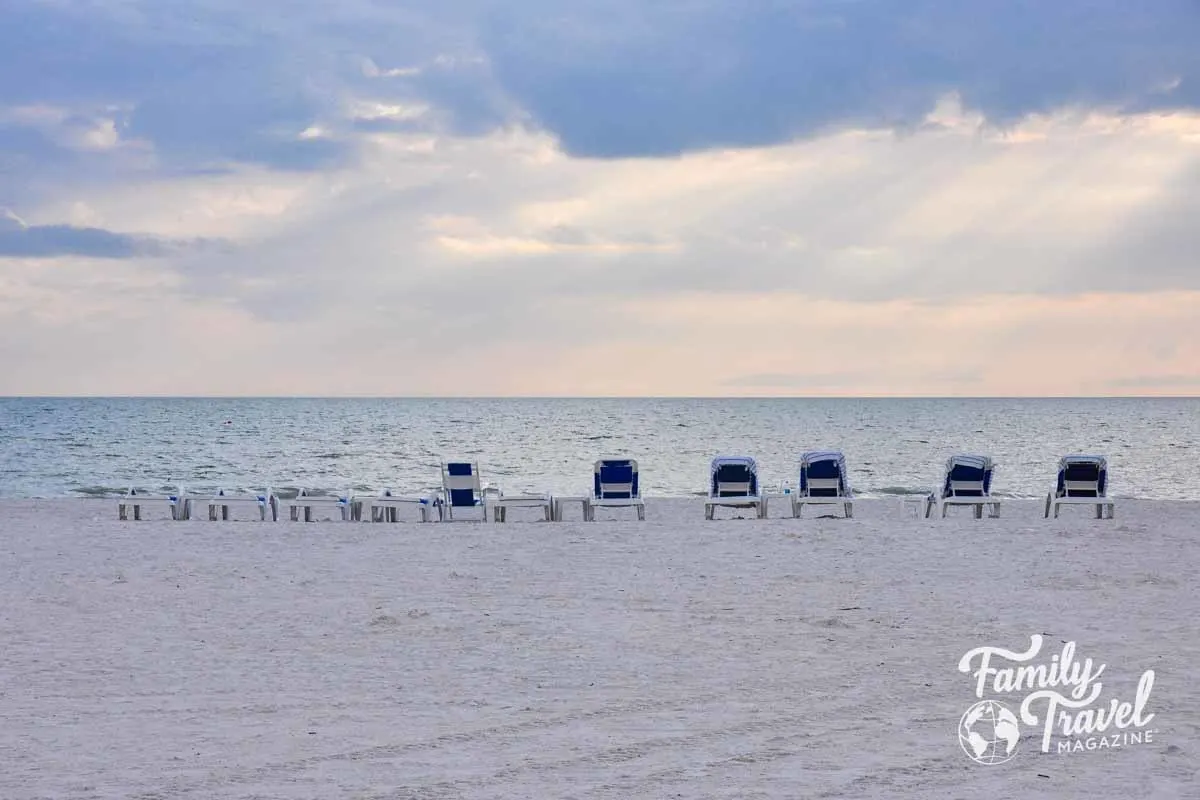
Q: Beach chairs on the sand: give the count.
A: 11